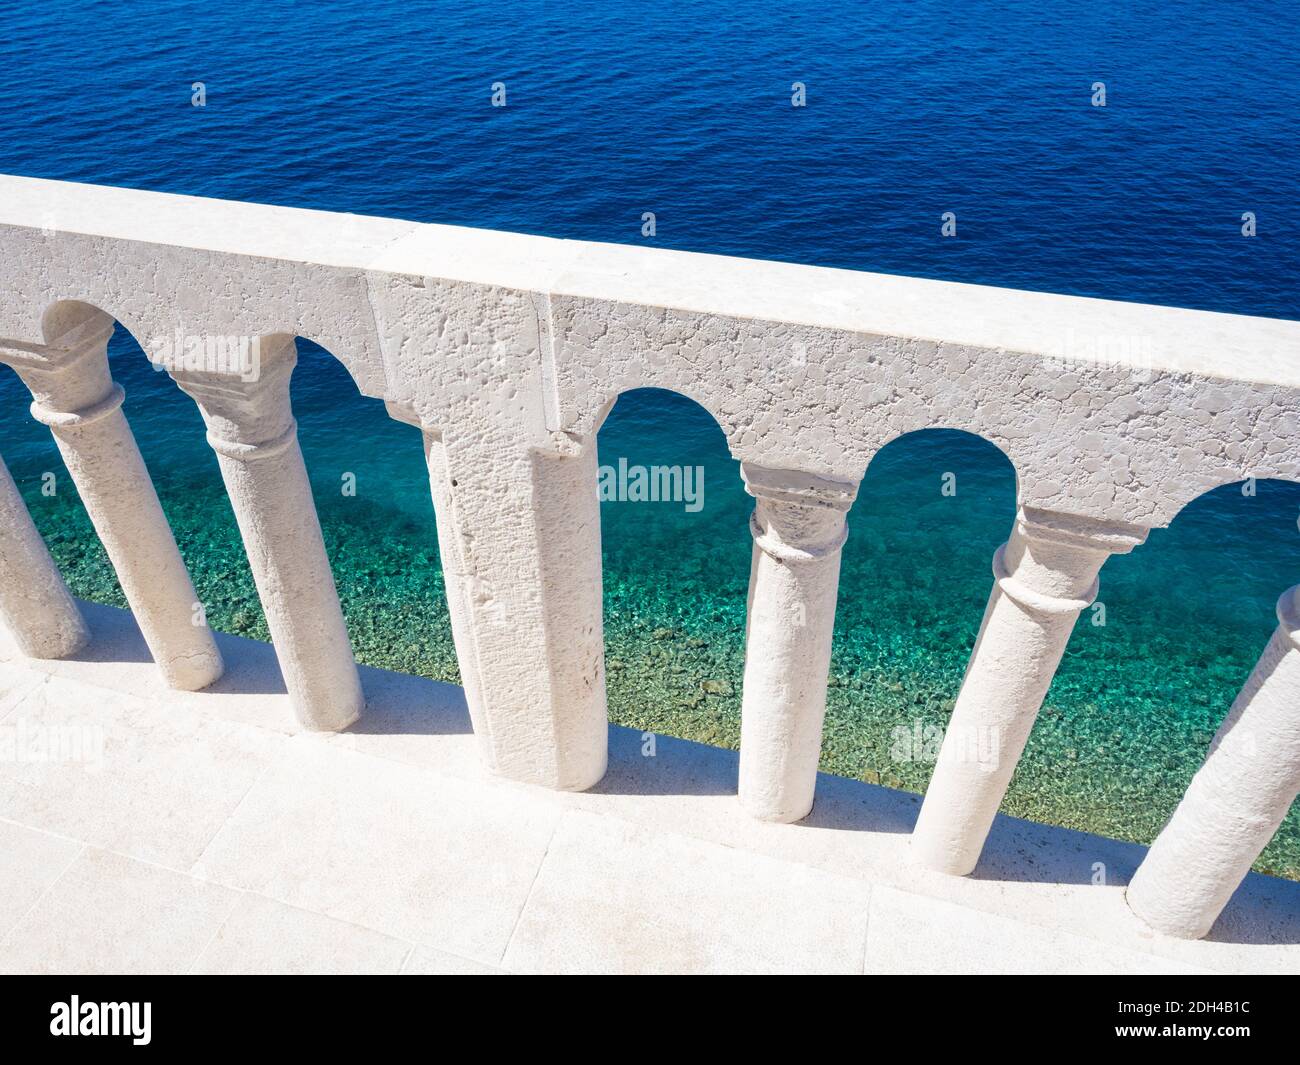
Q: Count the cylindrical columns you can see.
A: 6